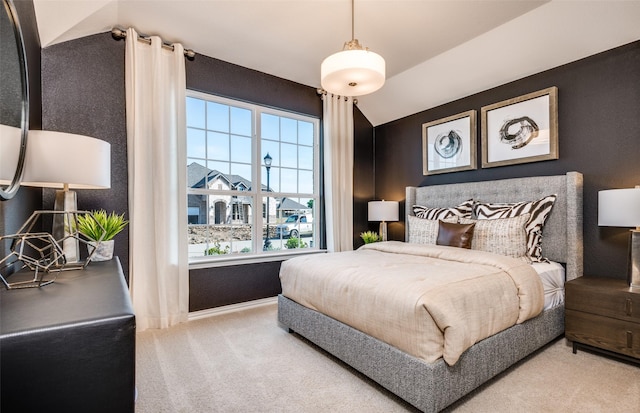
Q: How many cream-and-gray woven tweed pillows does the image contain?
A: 2